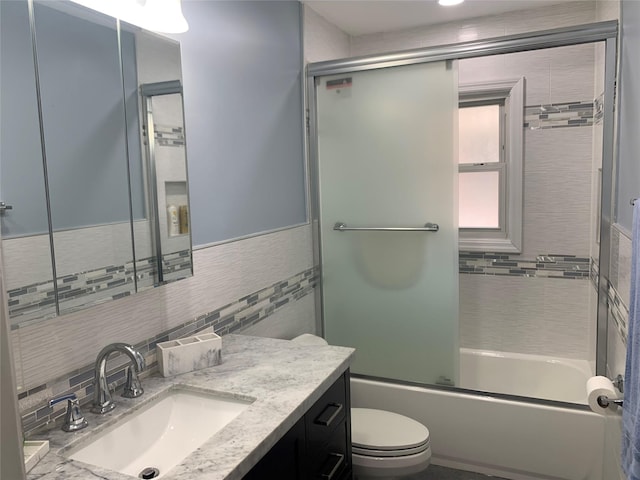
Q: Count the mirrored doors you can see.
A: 3